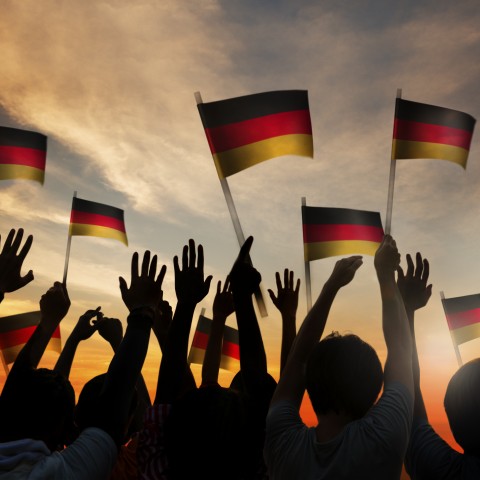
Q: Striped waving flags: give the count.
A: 8